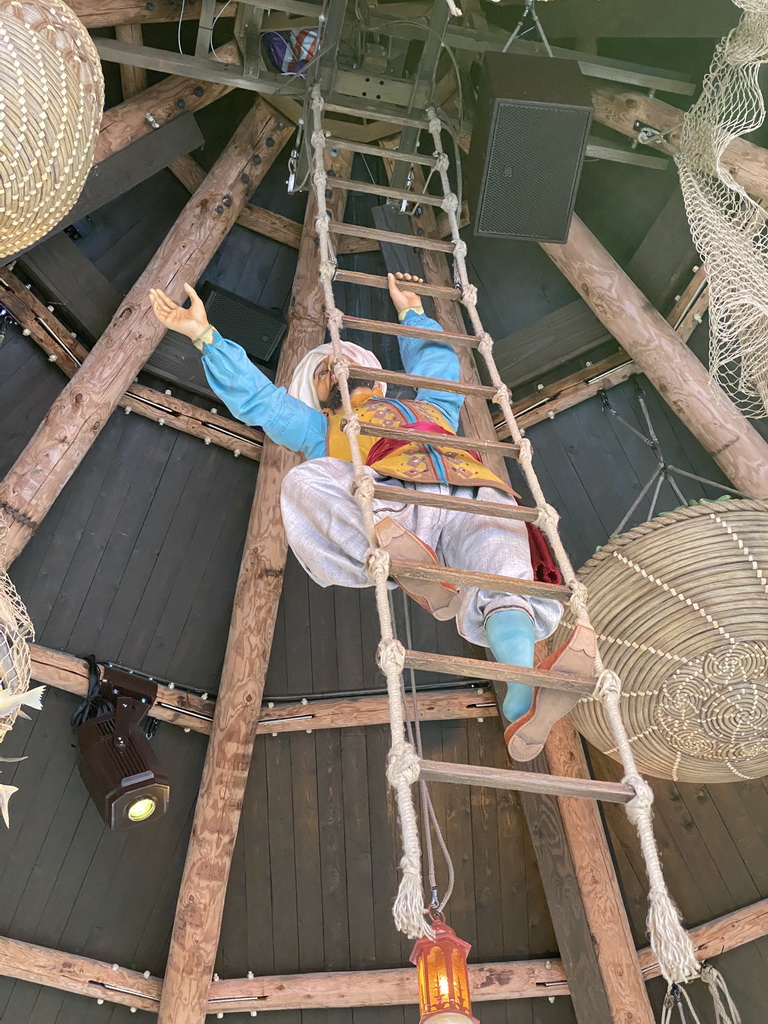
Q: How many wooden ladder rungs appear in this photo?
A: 12